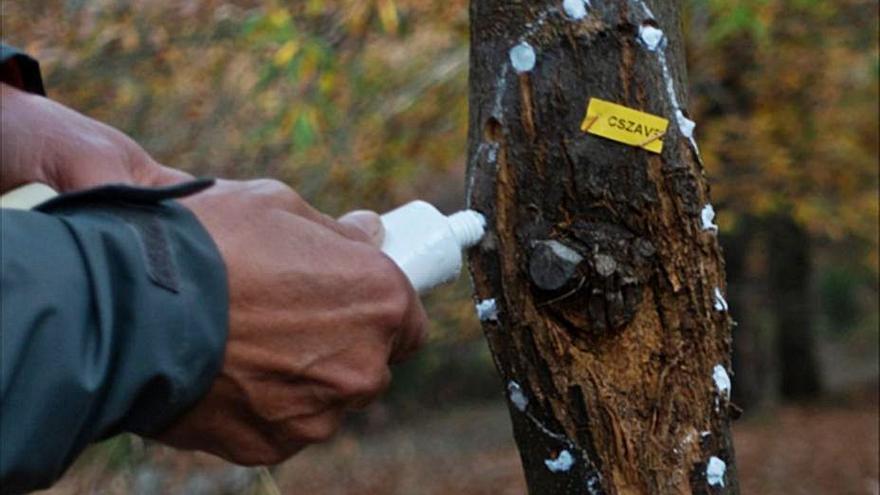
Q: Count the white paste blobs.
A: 11